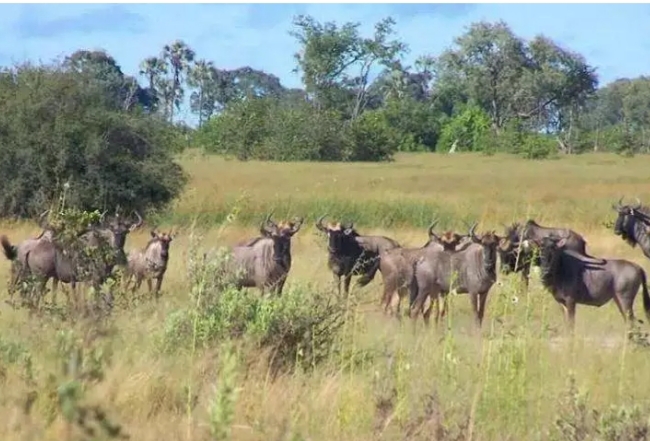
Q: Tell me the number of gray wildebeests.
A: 10